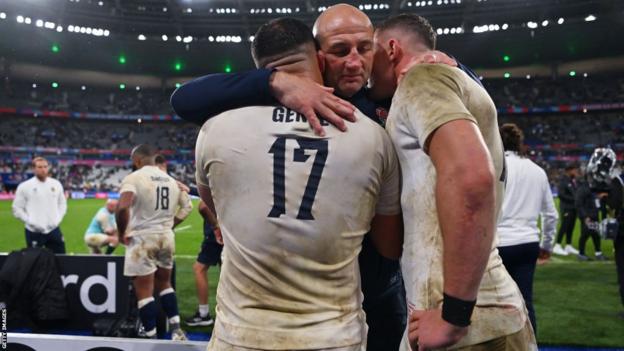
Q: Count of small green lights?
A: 10